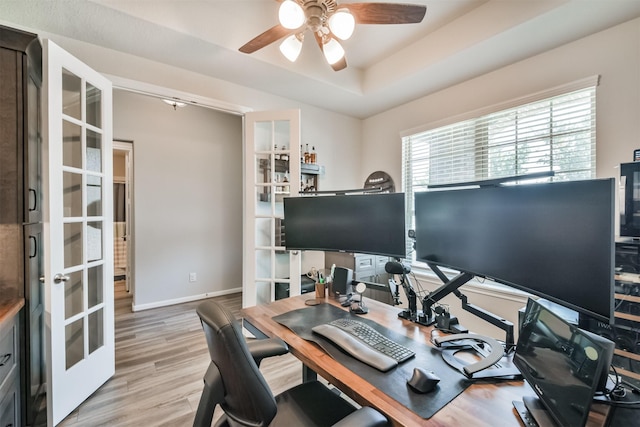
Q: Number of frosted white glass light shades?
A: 4